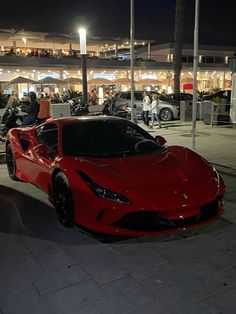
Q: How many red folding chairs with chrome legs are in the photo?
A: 0